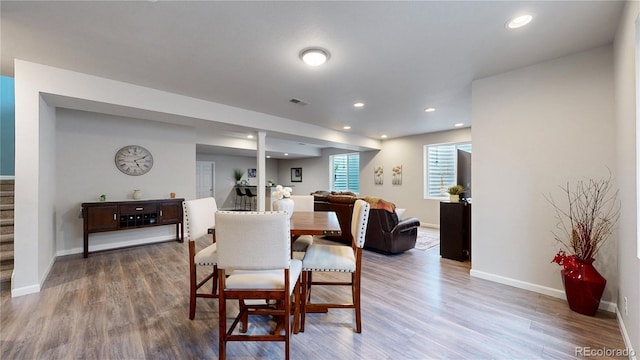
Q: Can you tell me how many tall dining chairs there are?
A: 4